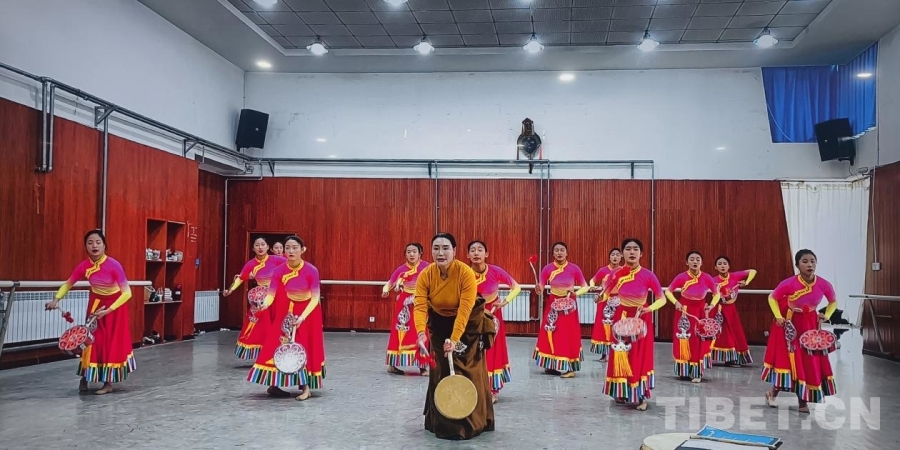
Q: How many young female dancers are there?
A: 12